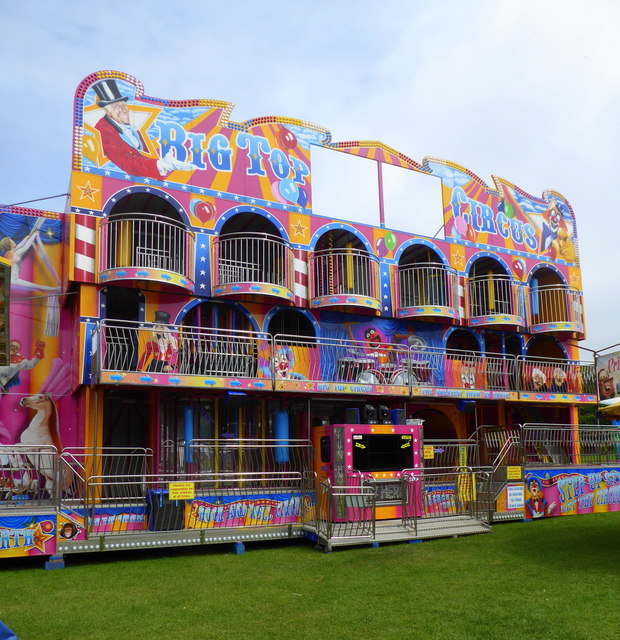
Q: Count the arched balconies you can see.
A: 6